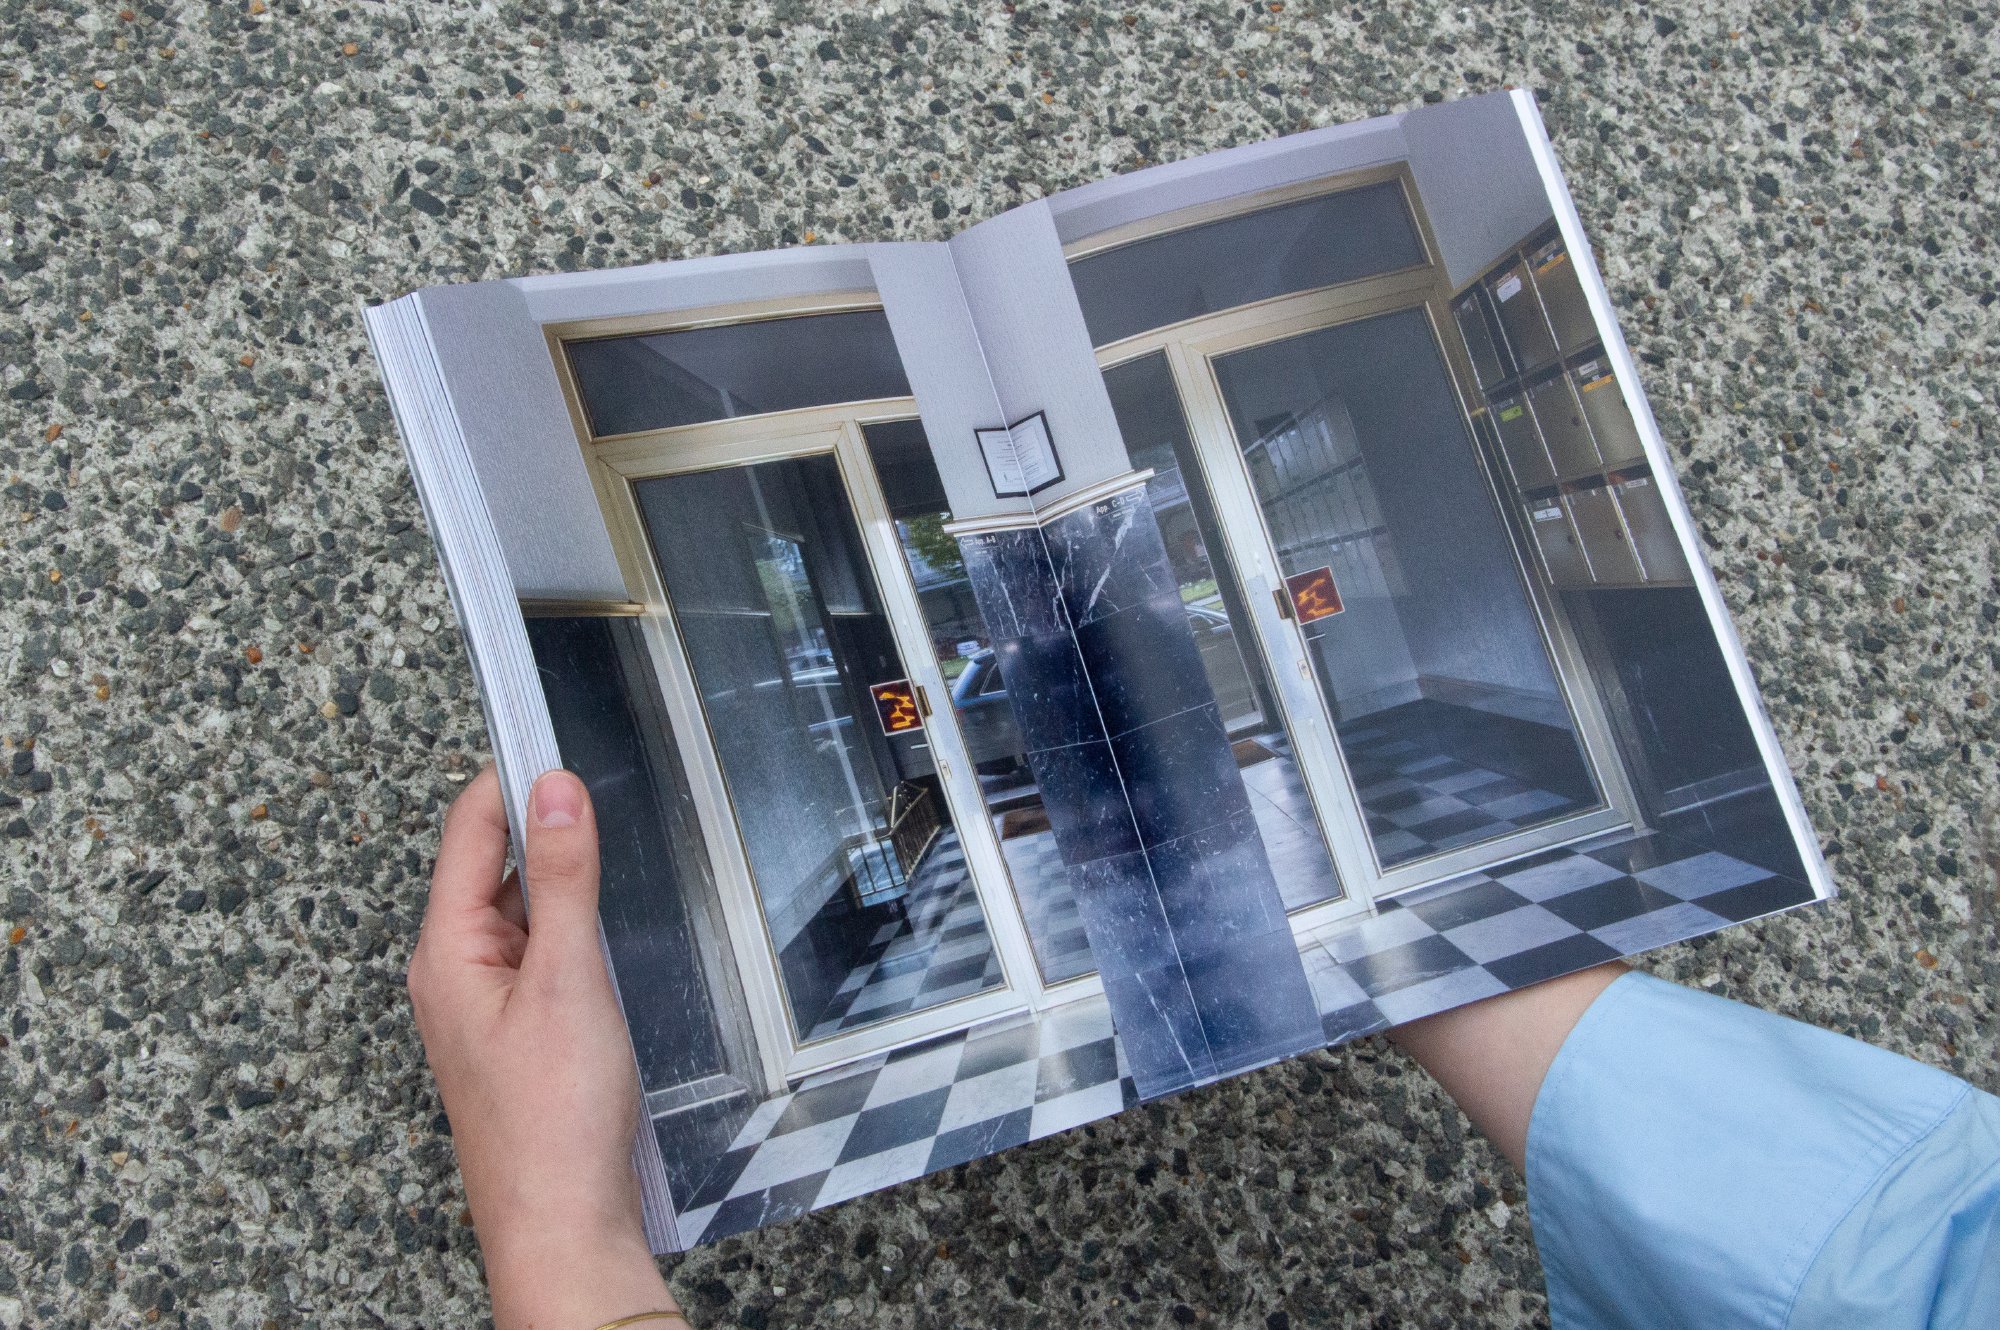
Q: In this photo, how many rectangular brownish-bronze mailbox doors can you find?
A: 9